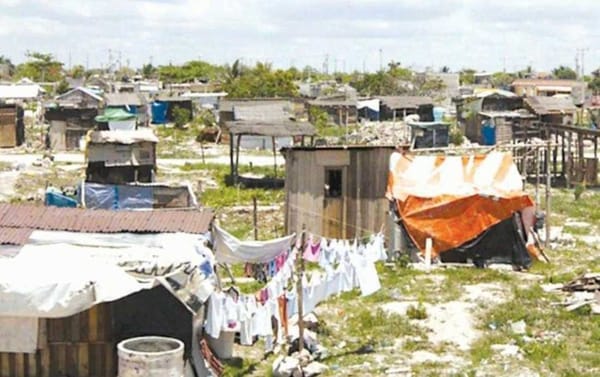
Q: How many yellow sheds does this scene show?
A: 0